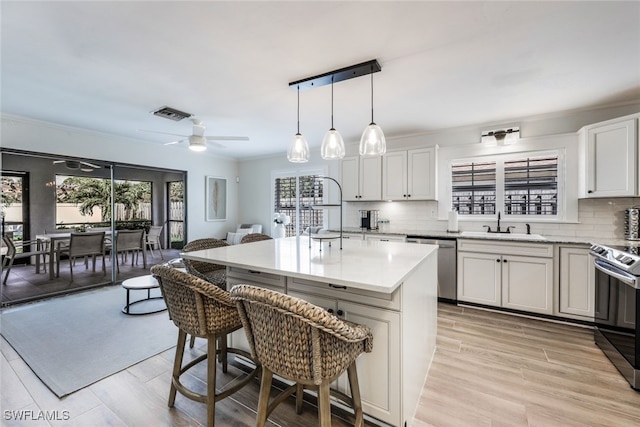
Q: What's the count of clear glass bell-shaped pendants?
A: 3